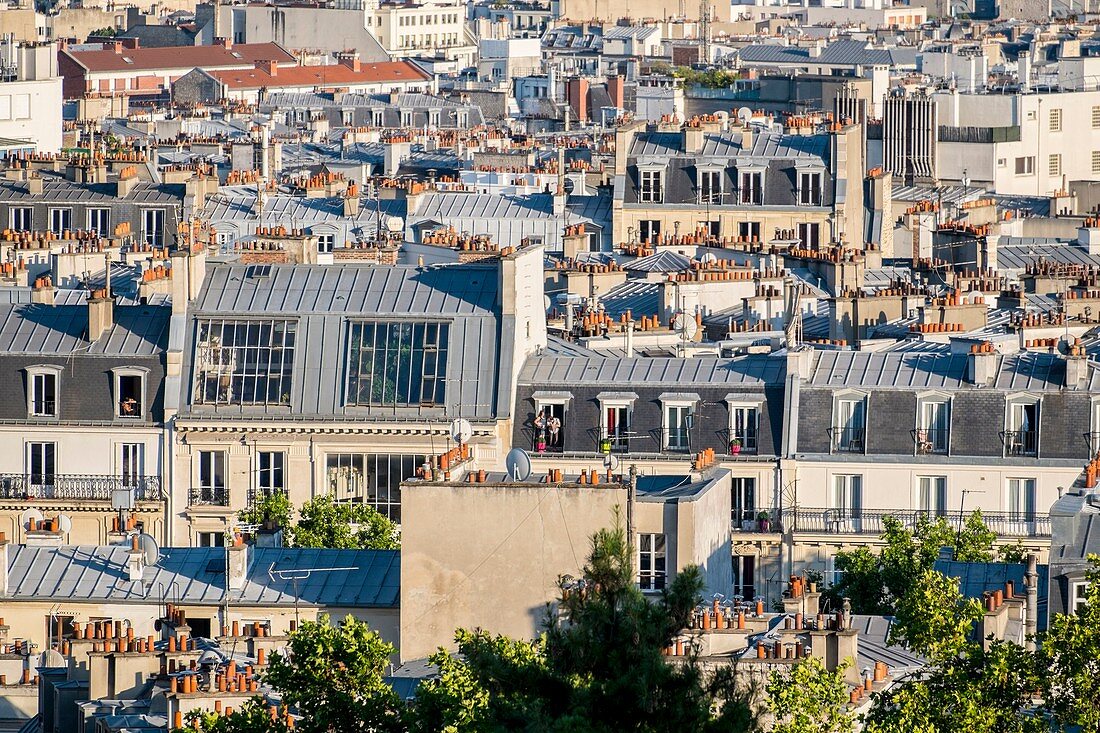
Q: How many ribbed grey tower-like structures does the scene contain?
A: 2